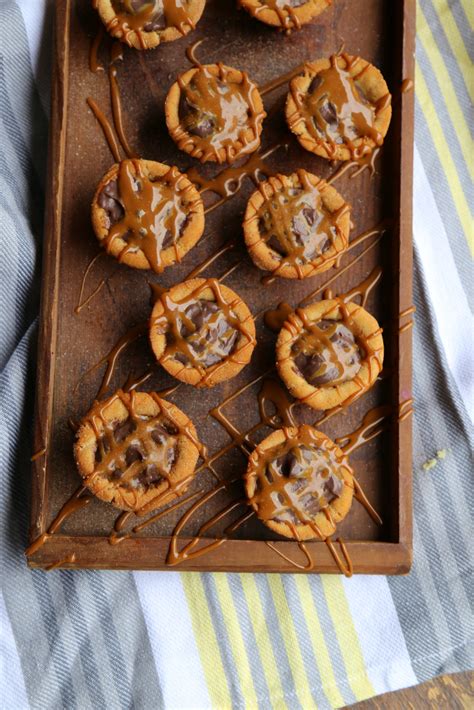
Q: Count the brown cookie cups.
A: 10